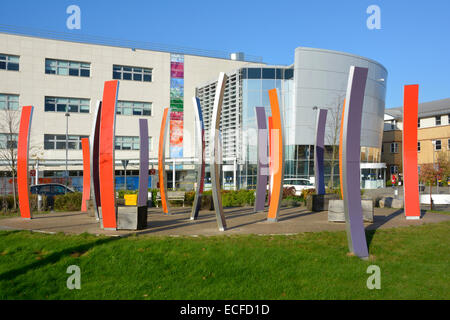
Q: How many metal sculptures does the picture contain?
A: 15